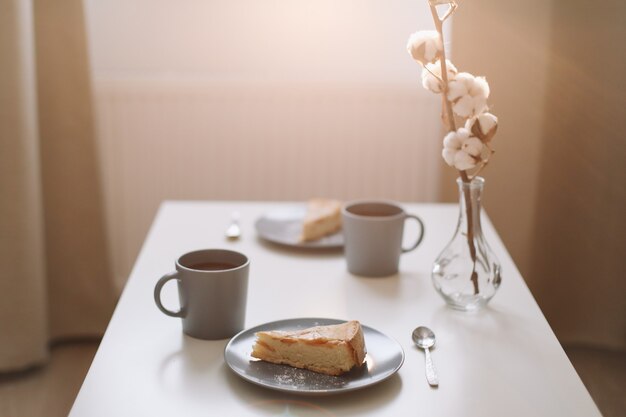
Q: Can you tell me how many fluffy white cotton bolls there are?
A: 5